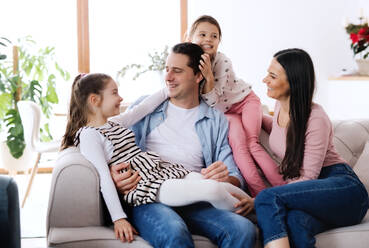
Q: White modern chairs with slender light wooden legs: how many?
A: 1